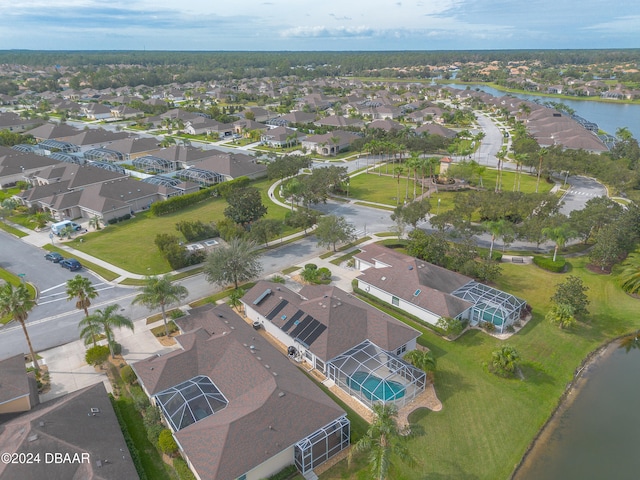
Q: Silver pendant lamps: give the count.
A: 0